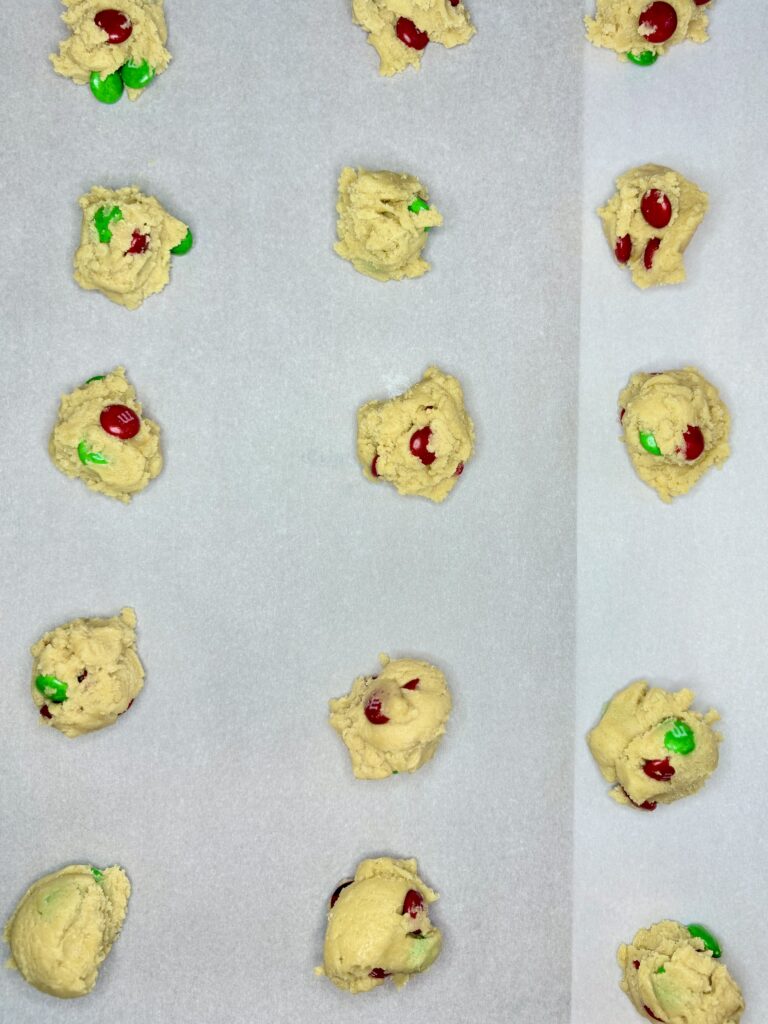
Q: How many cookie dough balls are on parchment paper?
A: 15